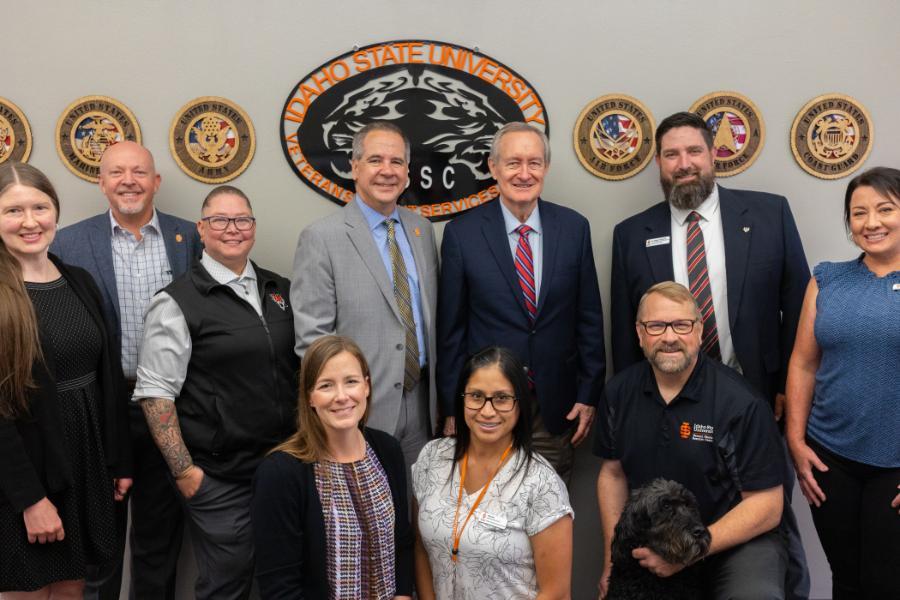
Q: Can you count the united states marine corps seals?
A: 1